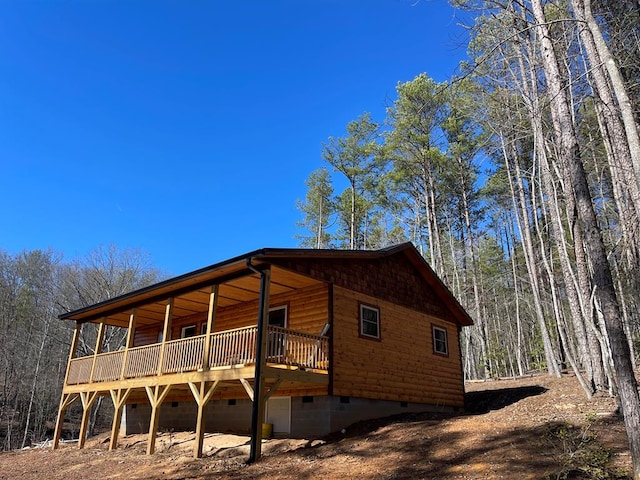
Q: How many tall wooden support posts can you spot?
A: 6